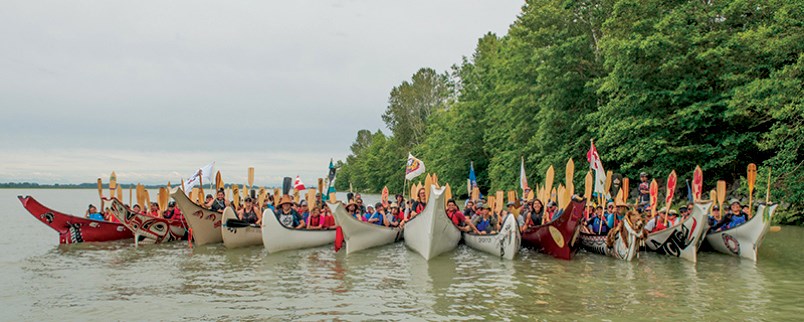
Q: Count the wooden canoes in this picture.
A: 12